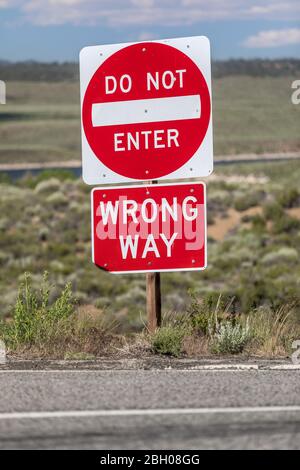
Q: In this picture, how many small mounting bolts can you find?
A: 13